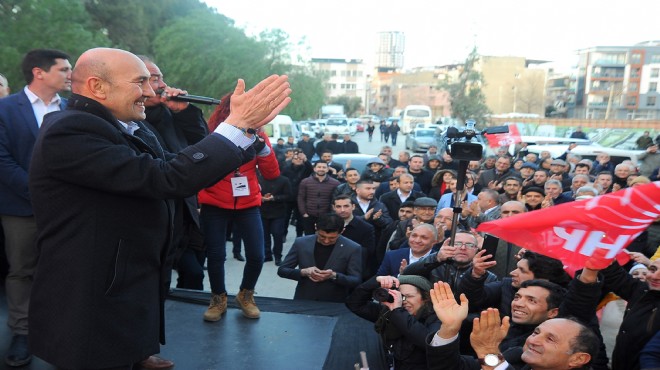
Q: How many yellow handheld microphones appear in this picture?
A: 0